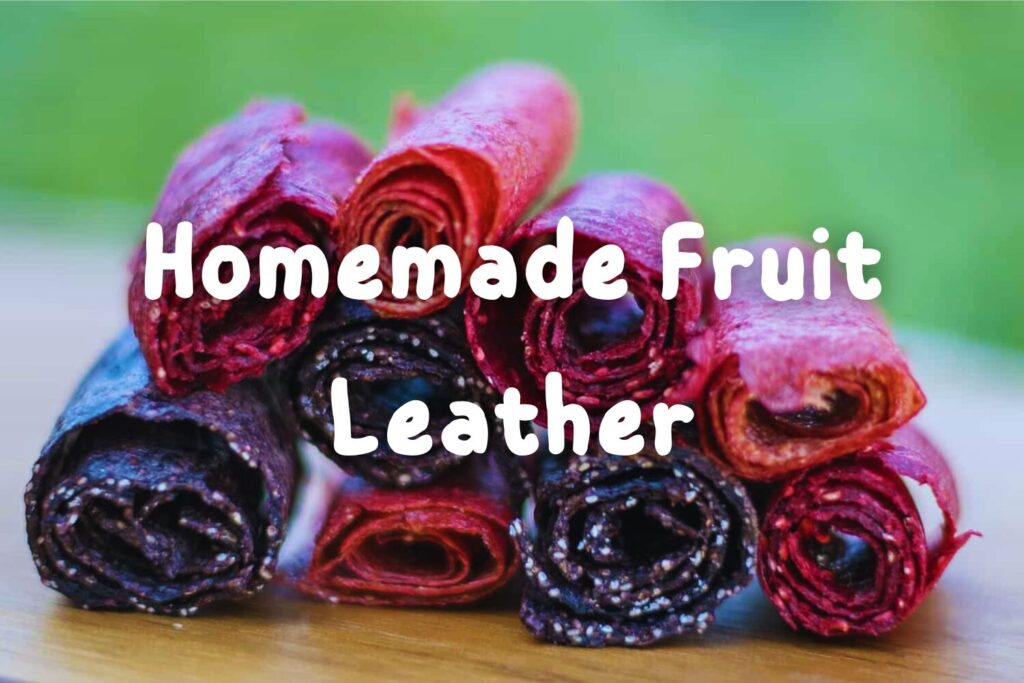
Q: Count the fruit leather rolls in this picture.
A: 9